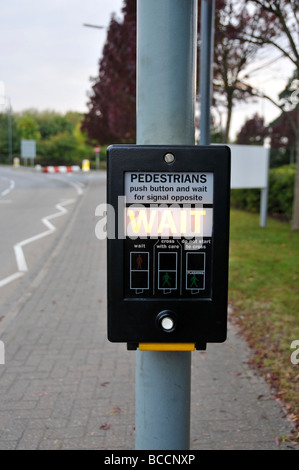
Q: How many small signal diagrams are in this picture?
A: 3